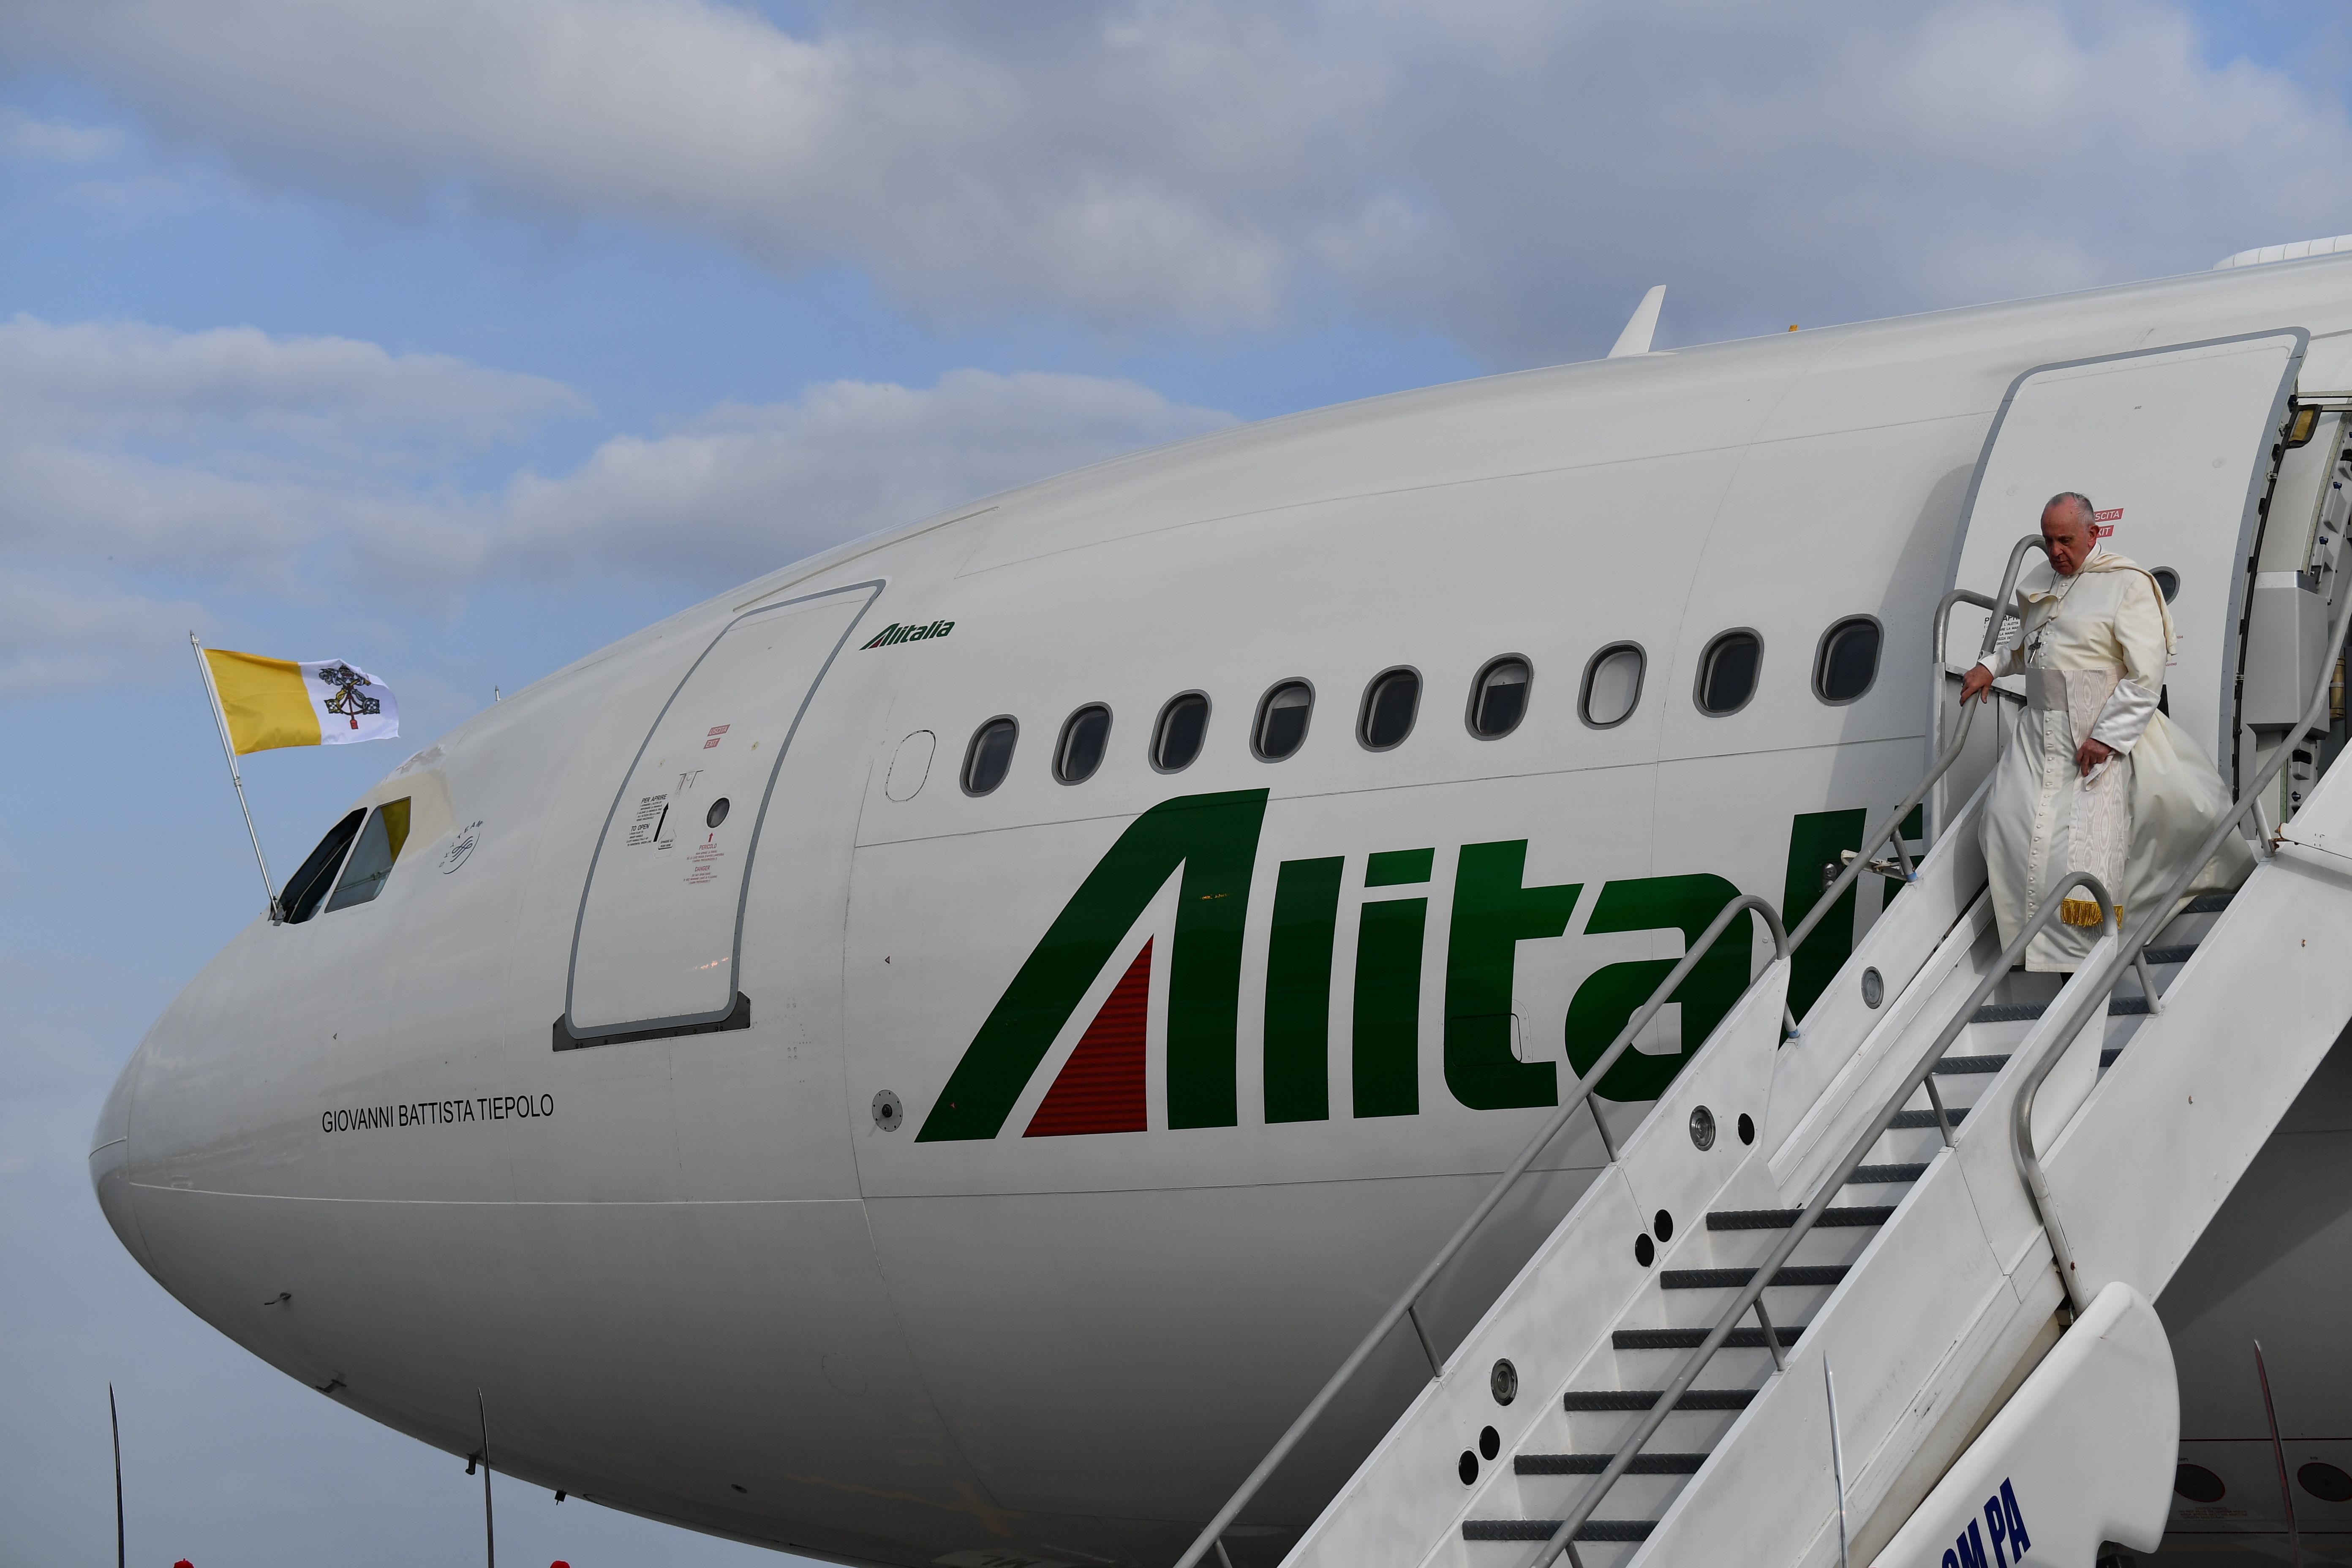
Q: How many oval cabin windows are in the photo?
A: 9